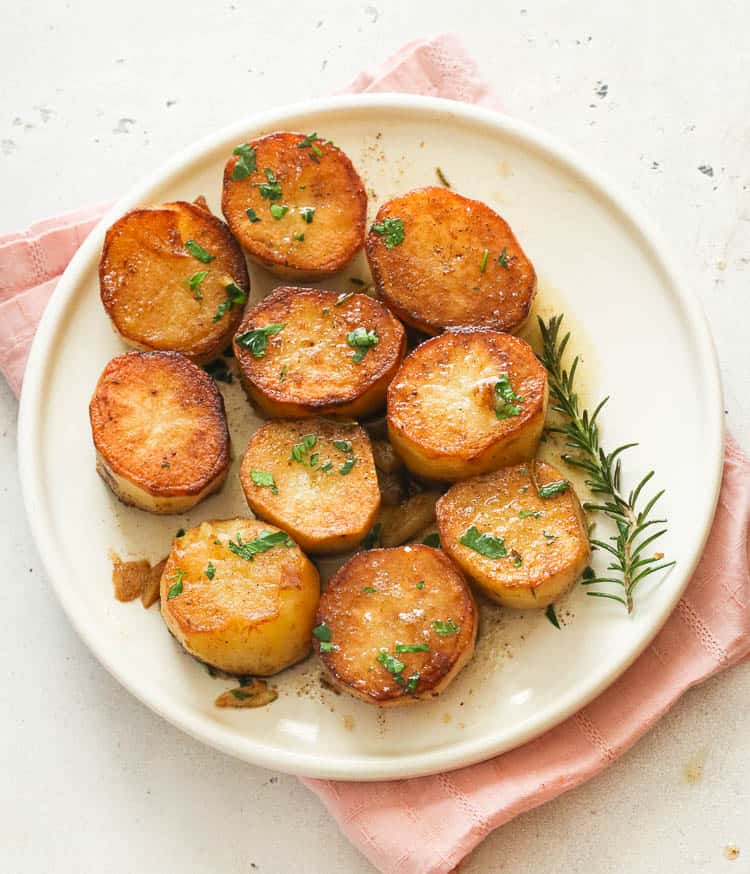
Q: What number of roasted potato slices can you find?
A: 10